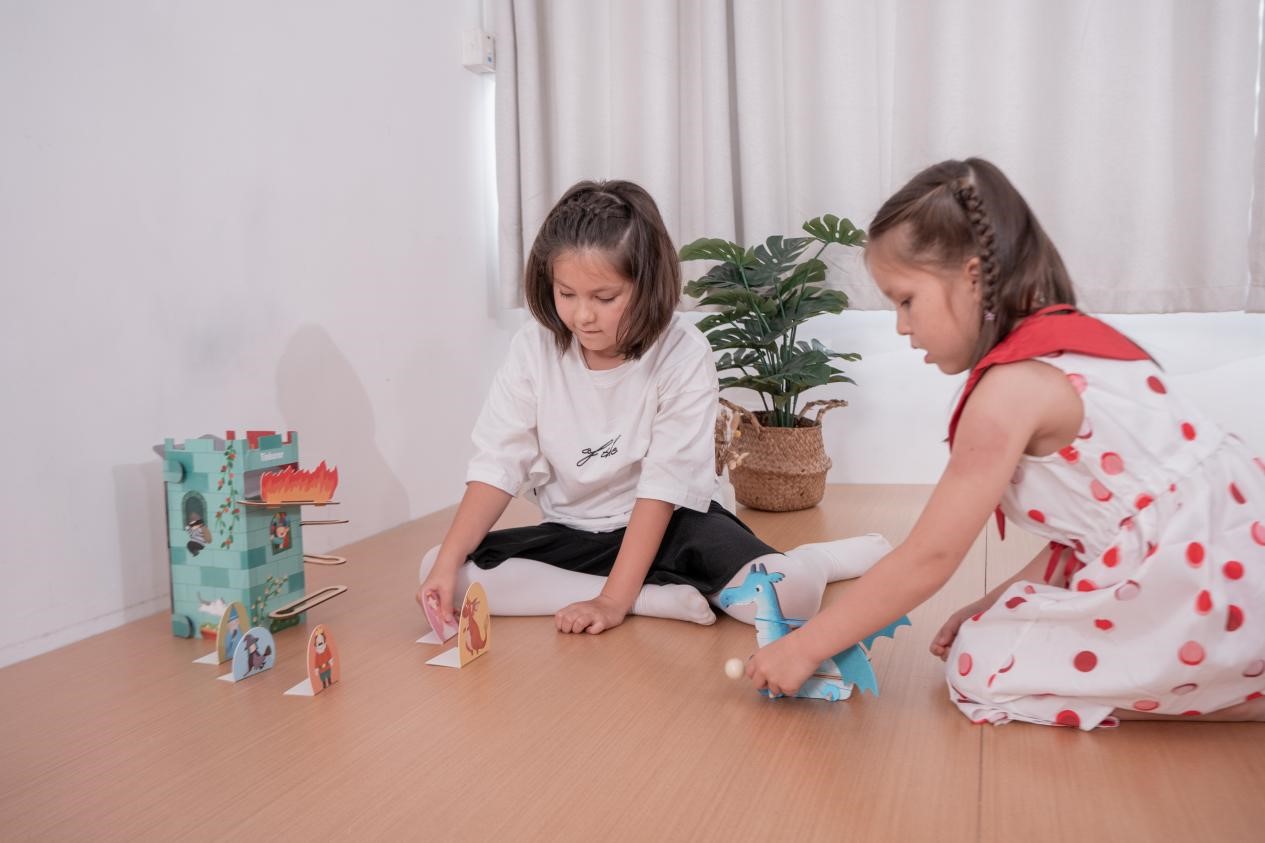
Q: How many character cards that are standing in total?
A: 5